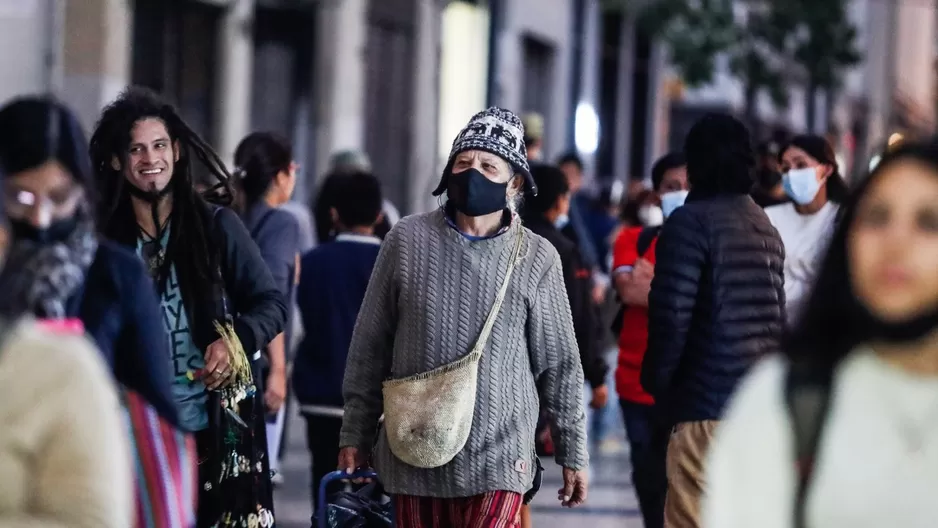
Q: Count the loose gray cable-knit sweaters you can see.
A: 1